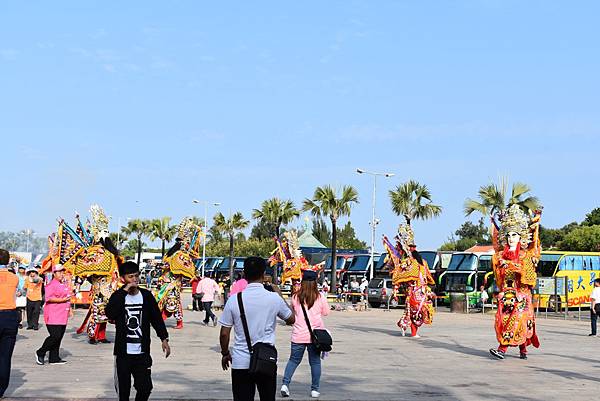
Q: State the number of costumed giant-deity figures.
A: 5